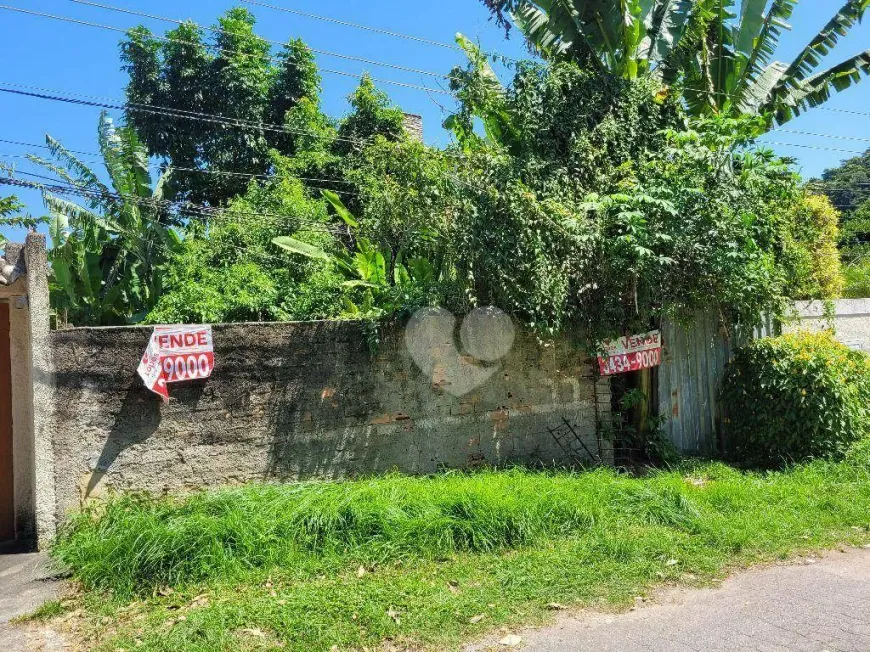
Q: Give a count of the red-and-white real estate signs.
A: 2